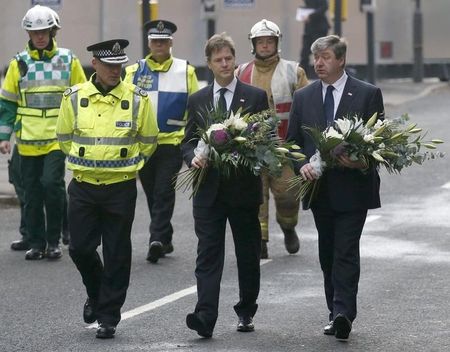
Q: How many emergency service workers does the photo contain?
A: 4